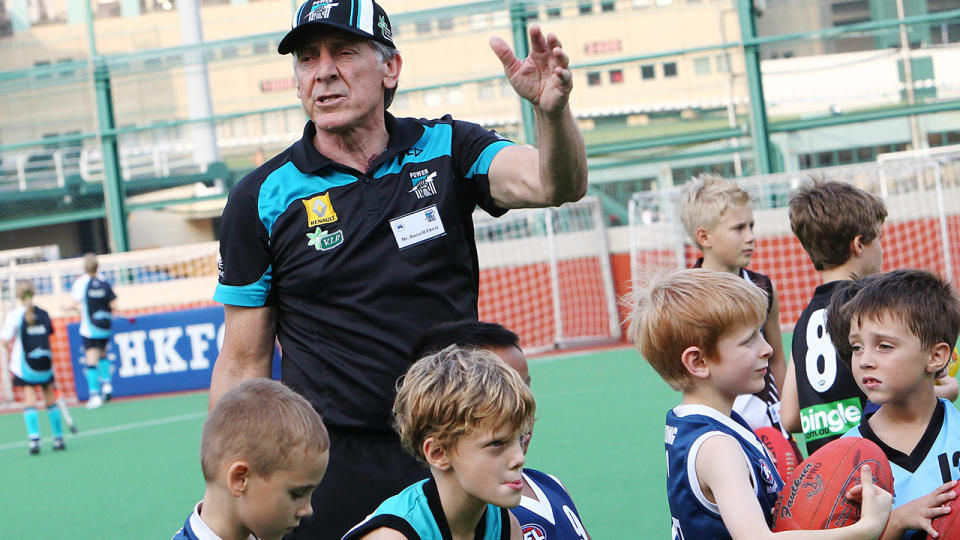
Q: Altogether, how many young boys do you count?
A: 8